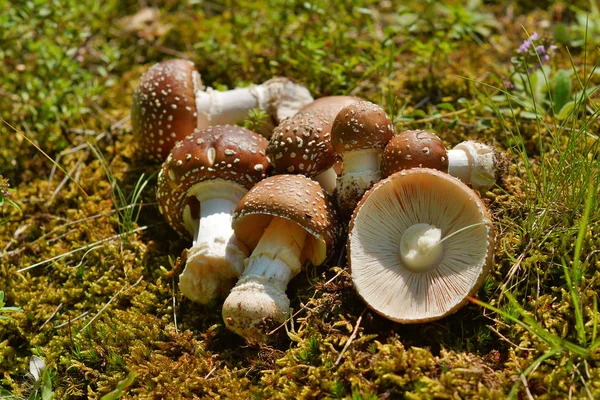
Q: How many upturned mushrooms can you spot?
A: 1